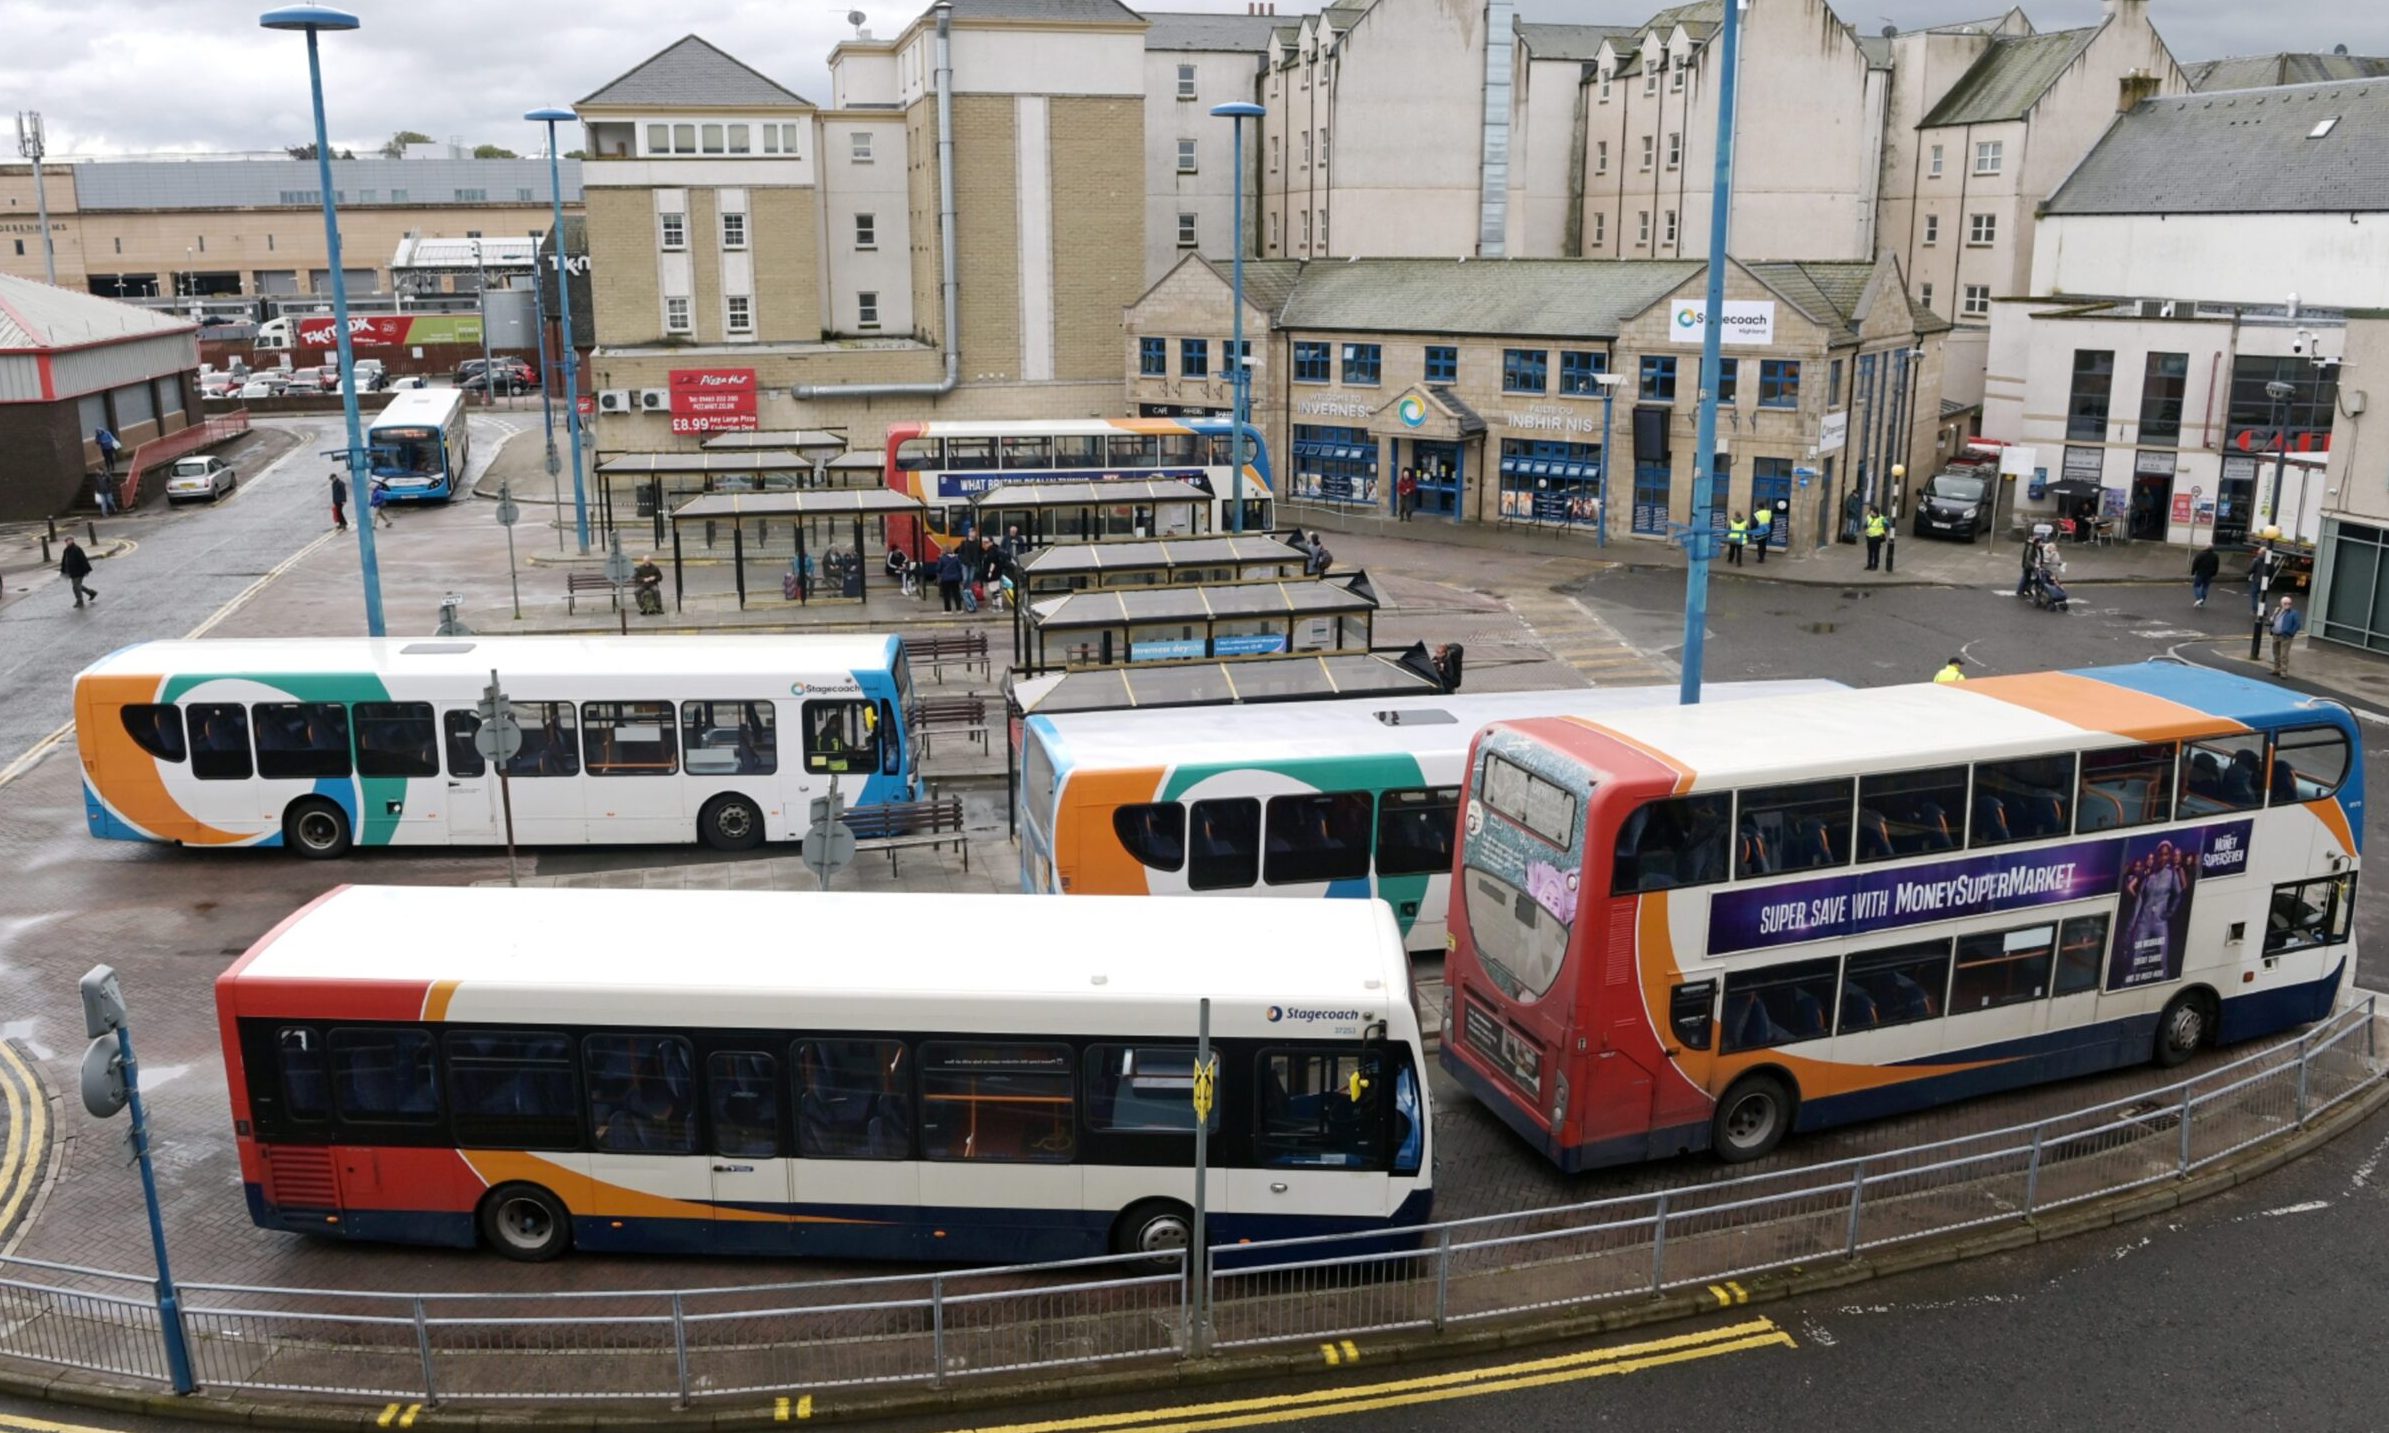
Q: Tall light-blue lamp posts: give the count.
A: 4